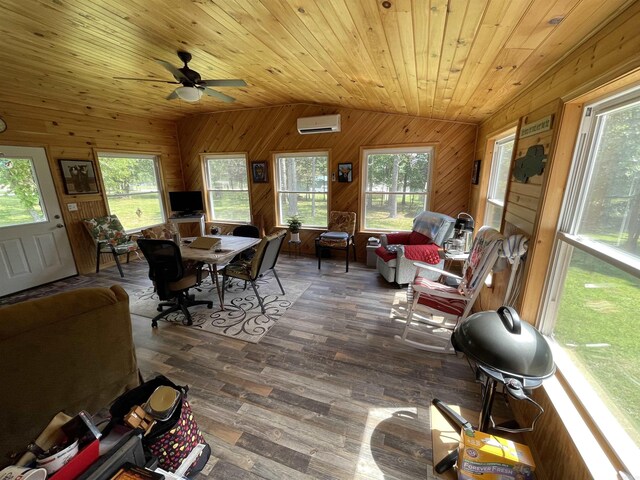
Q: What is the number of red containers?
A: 1